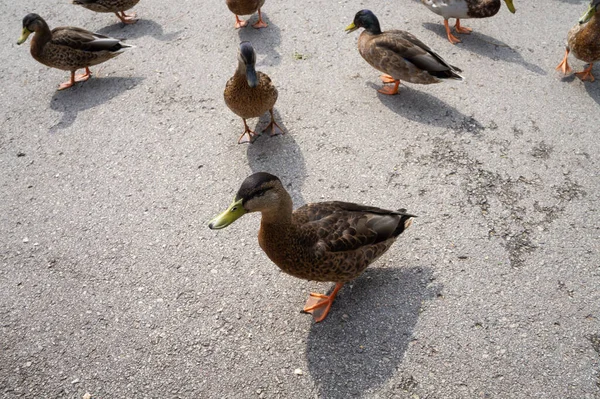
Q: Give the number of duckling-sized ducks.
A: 0